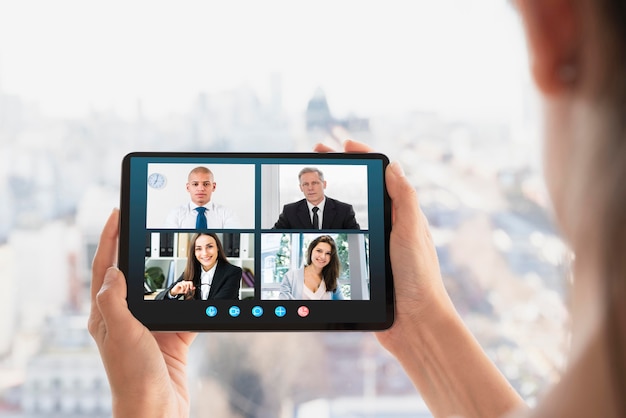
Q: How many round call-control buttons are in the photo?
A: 5